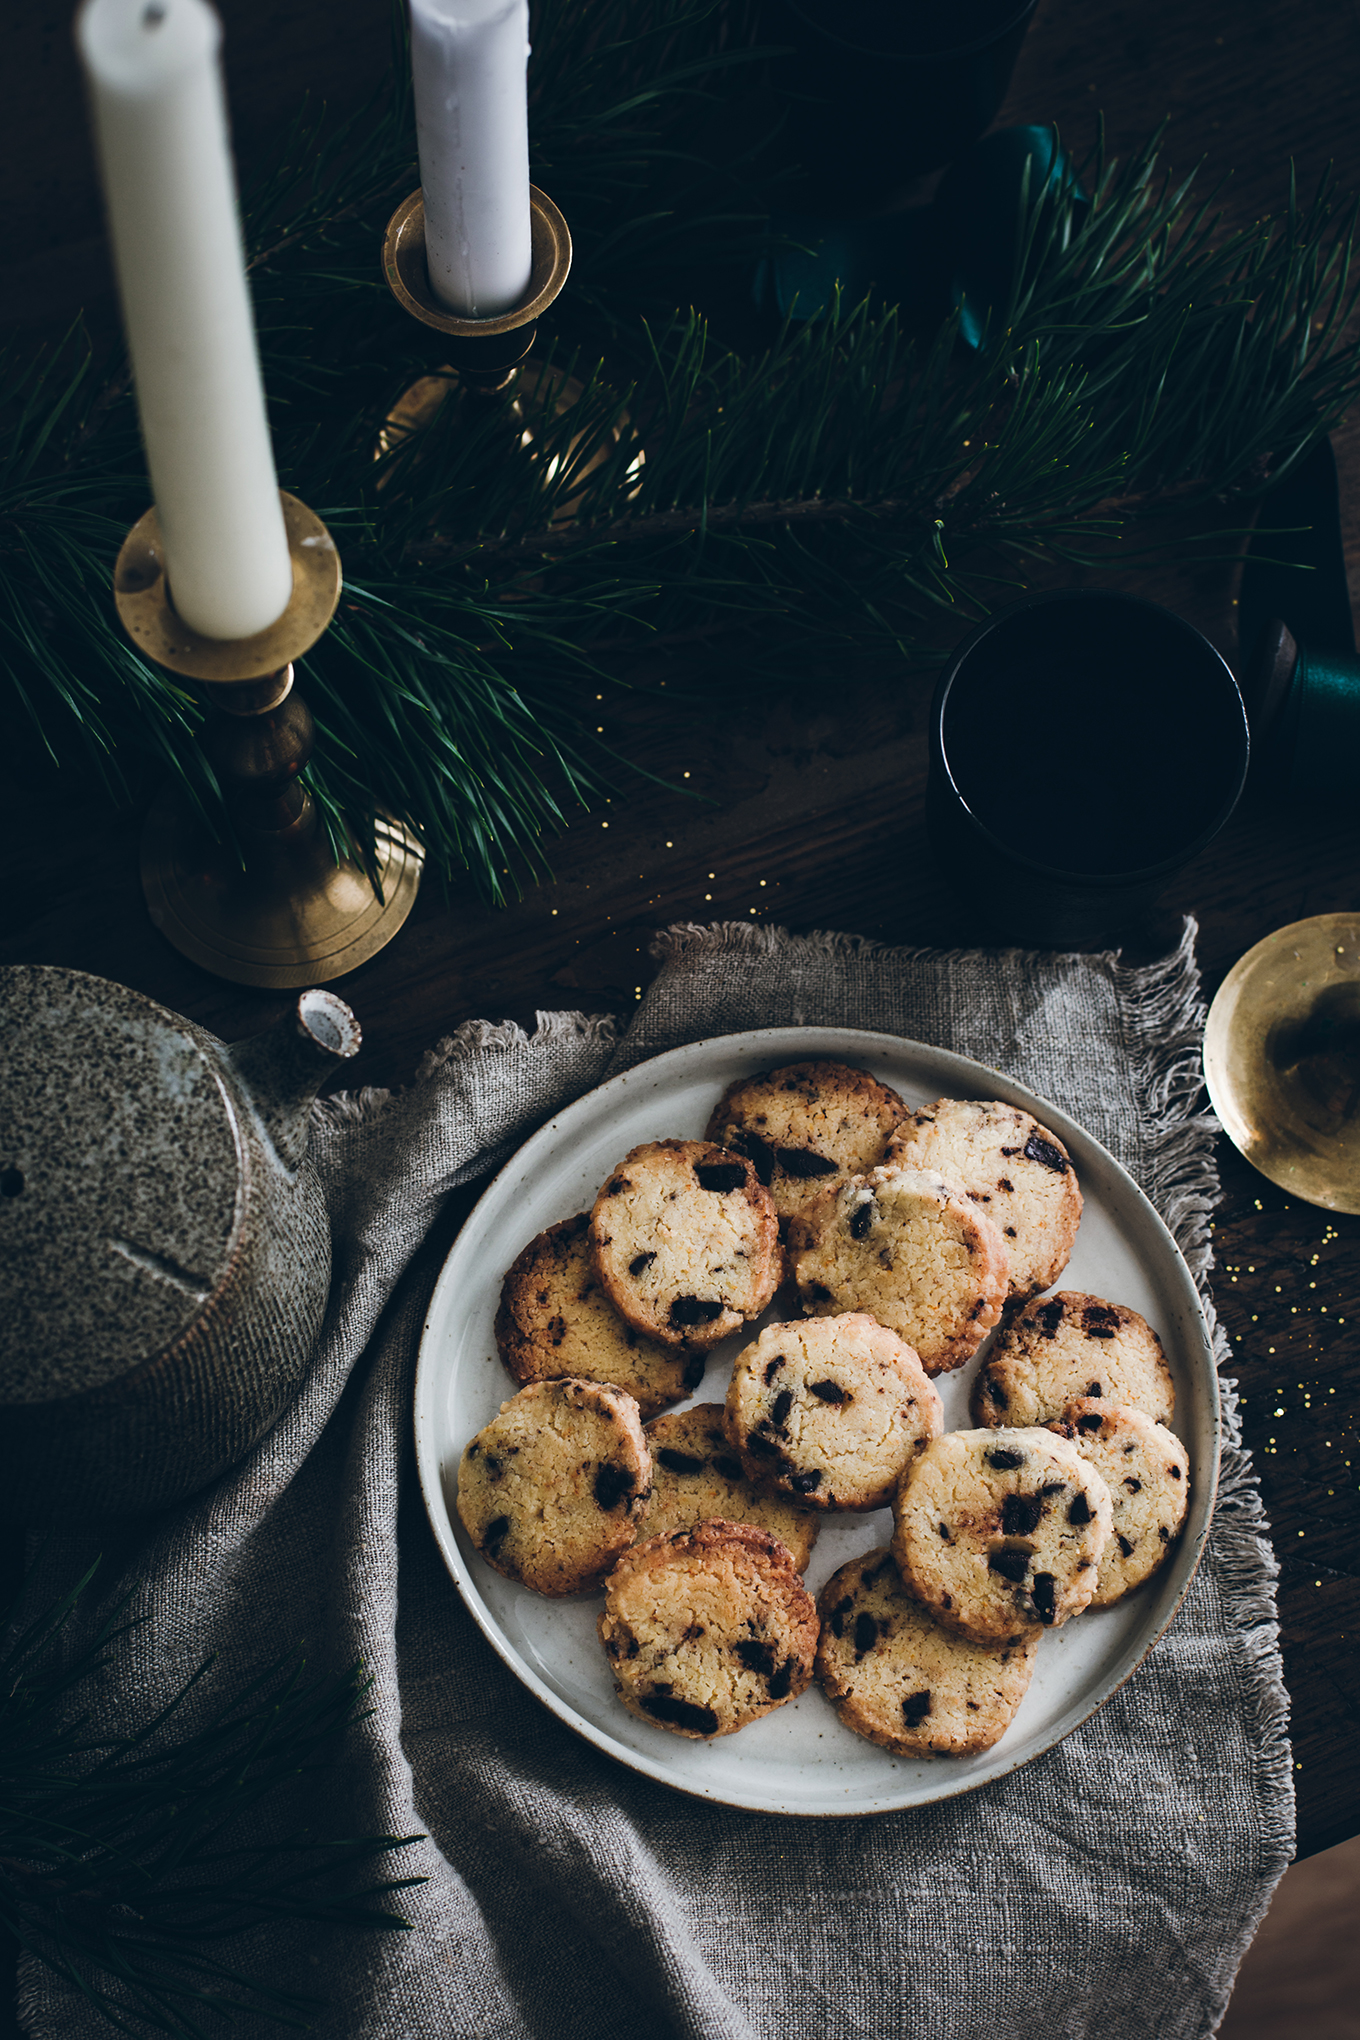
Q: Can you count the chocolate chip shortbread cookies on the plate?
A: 13